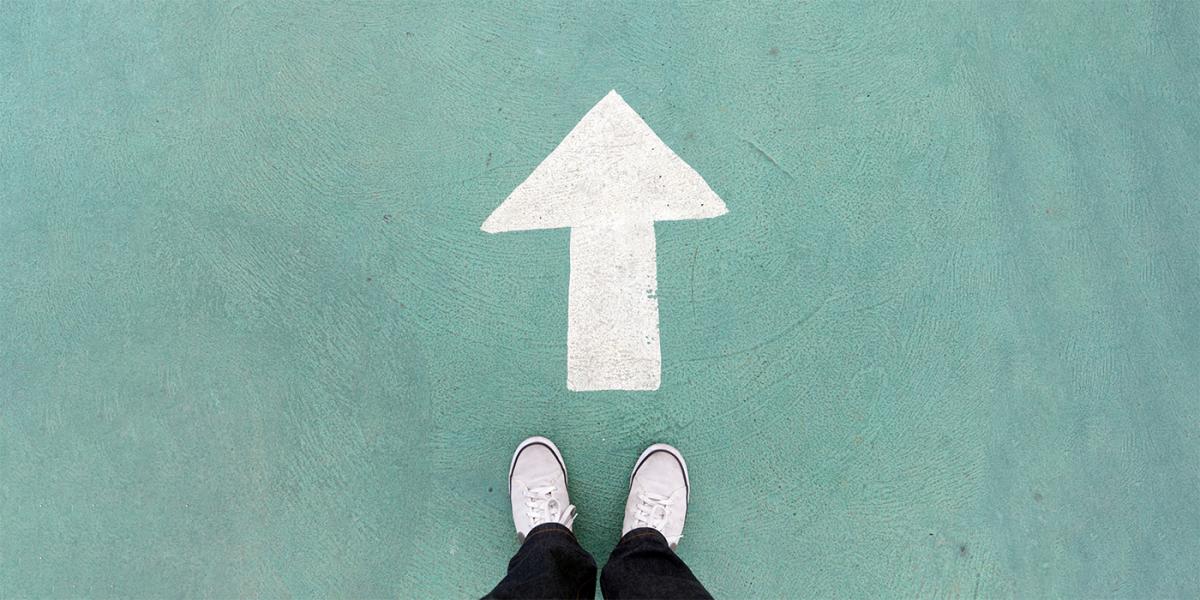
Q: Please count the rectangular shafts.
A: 1